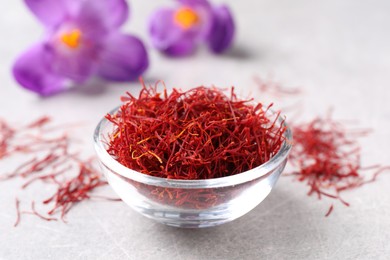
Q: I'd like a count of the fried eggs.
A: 0